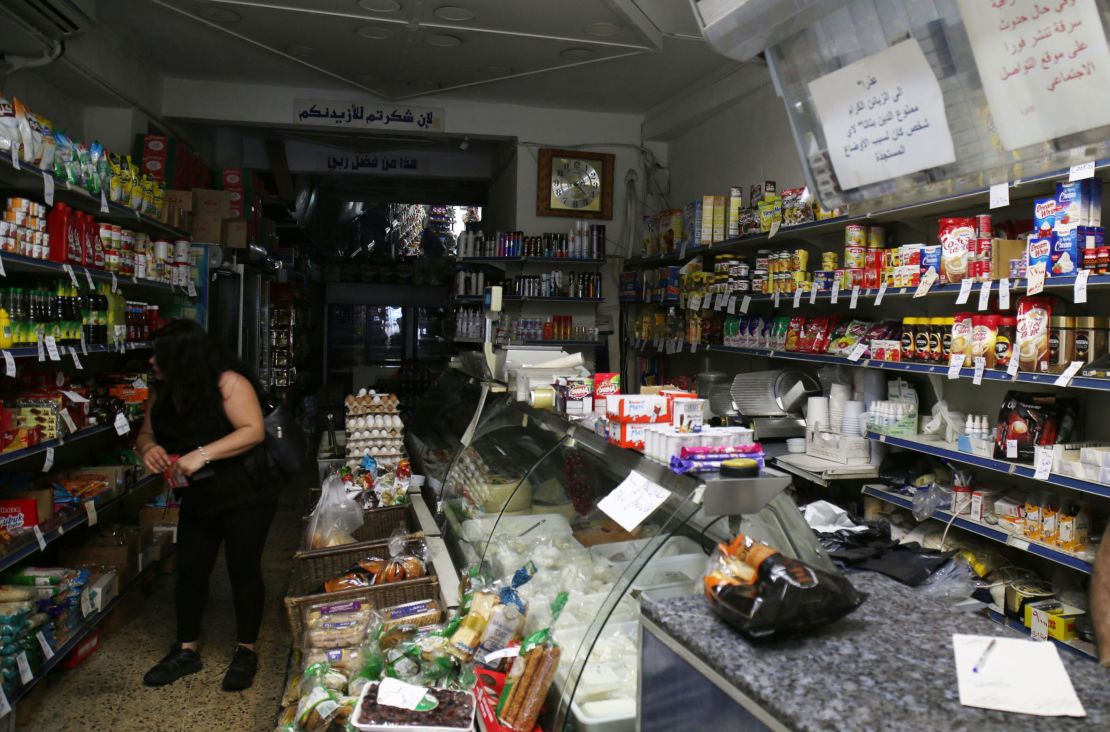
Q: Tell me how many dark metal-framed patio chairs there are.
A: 0